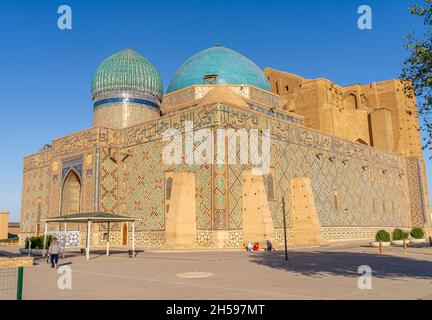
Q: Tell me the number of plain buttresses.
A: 3